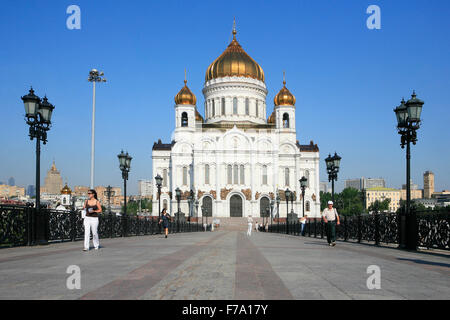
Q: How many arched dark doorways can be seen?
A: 3